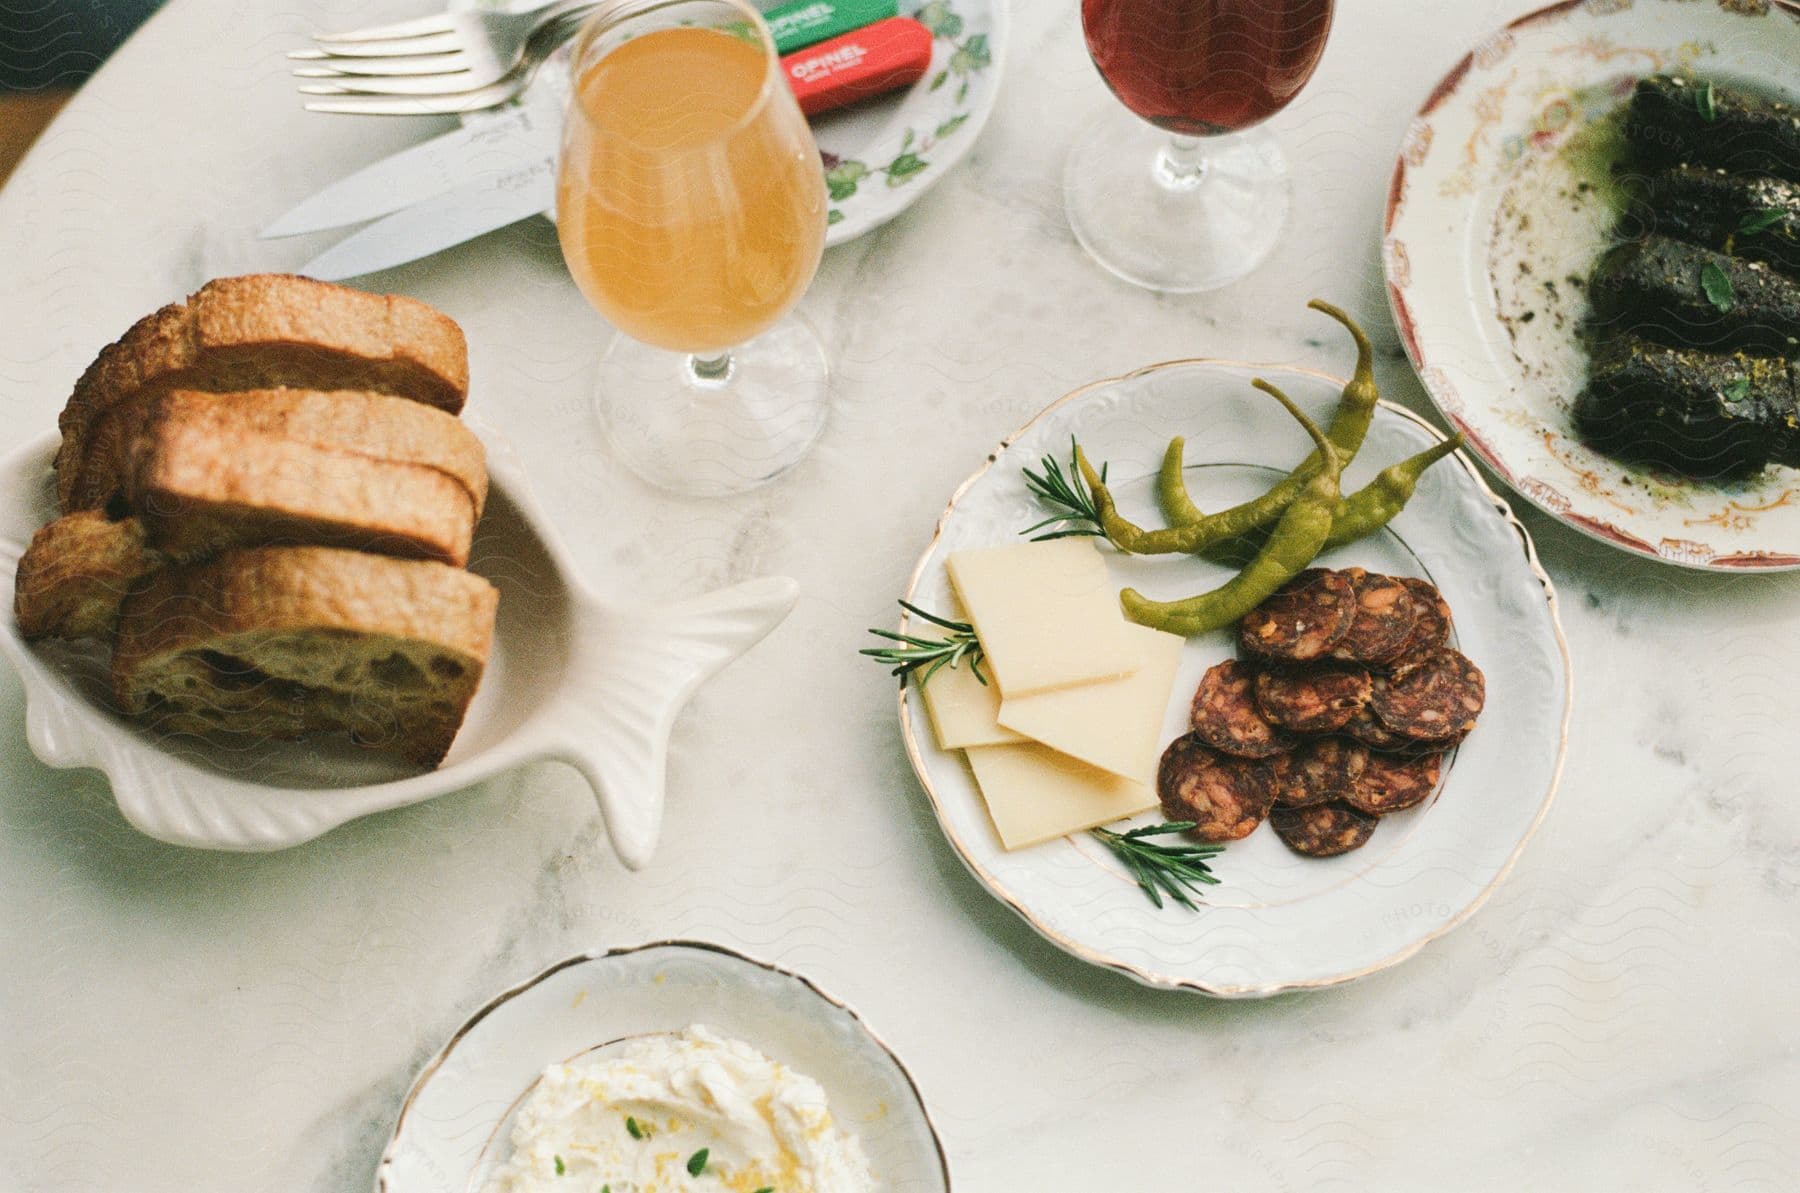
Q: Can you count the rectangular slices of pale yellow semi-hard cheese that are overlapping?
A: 4